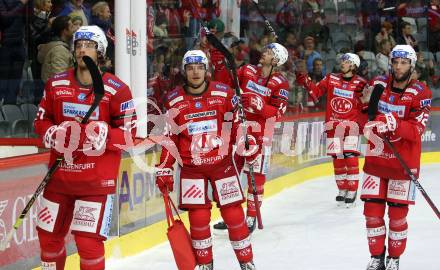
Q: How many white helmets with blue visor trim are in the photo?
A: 5